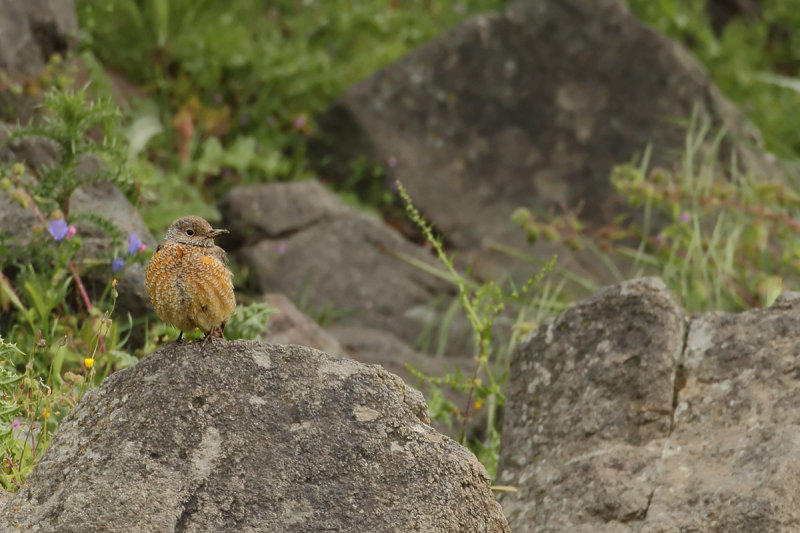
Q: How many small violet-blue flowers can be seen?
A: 3